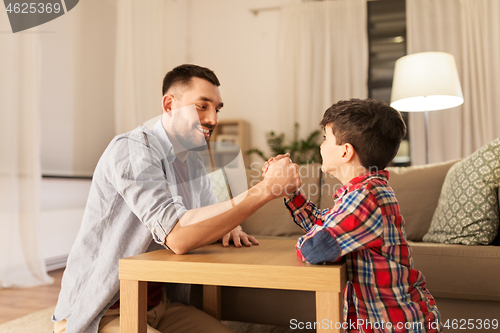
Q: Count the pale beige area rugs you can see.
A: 1